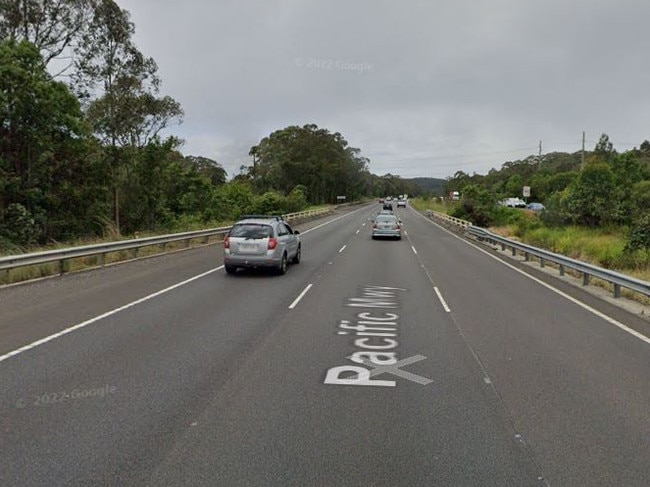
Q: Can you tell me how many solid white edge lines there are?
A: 2